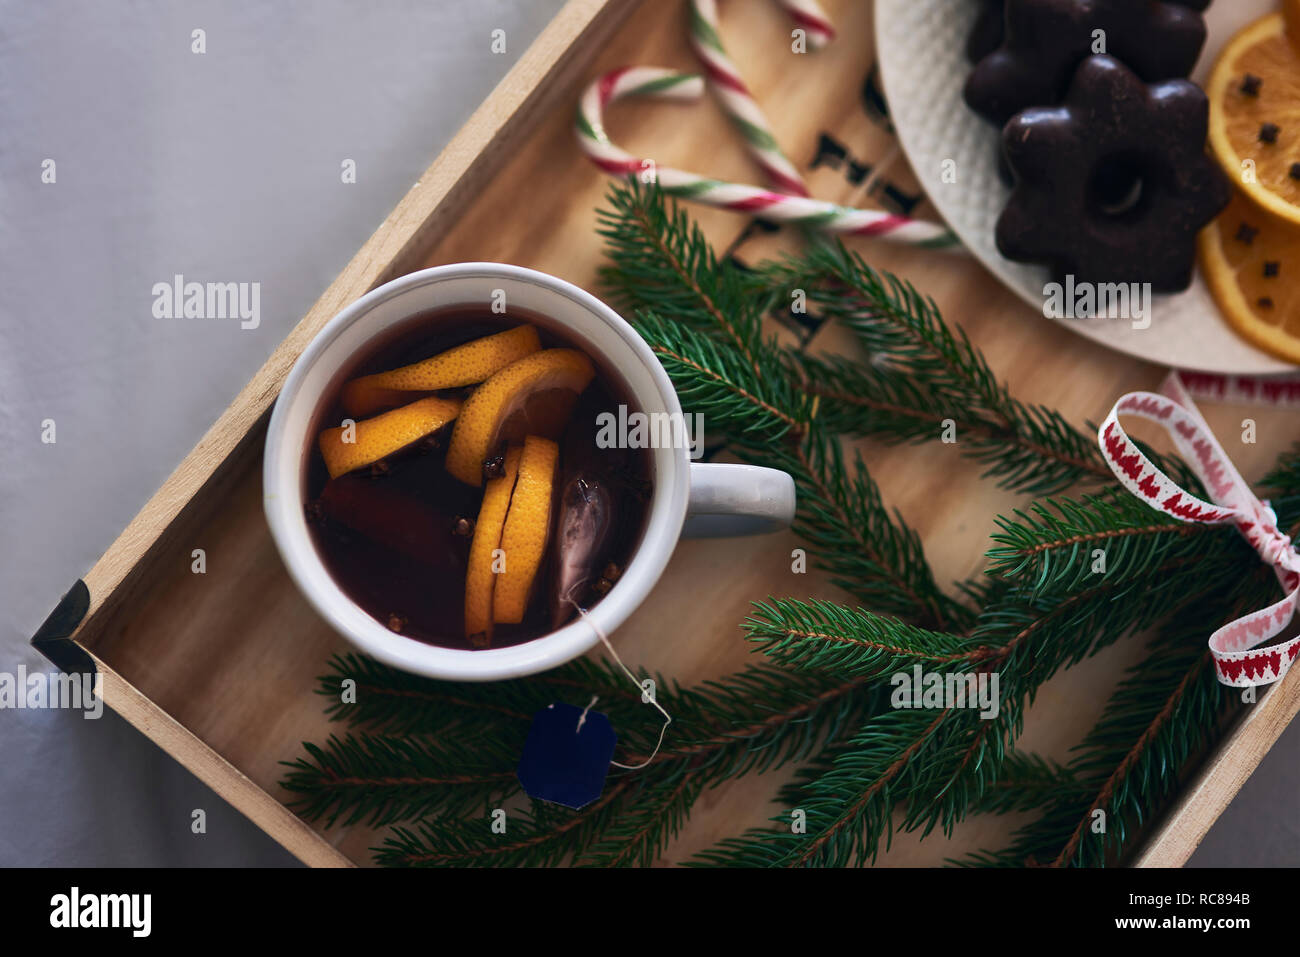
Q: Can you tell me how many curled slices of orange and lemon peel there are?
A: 5